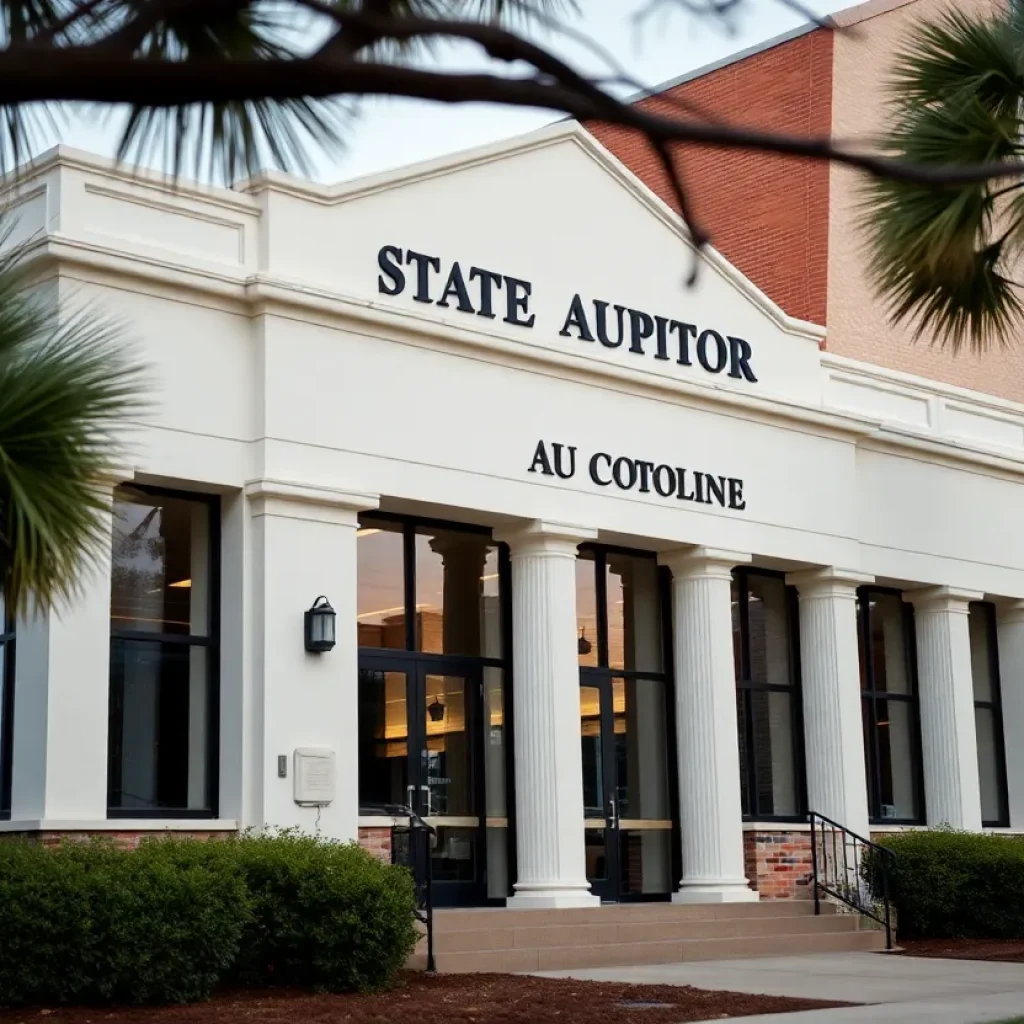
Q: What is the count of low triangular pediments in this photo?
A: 1